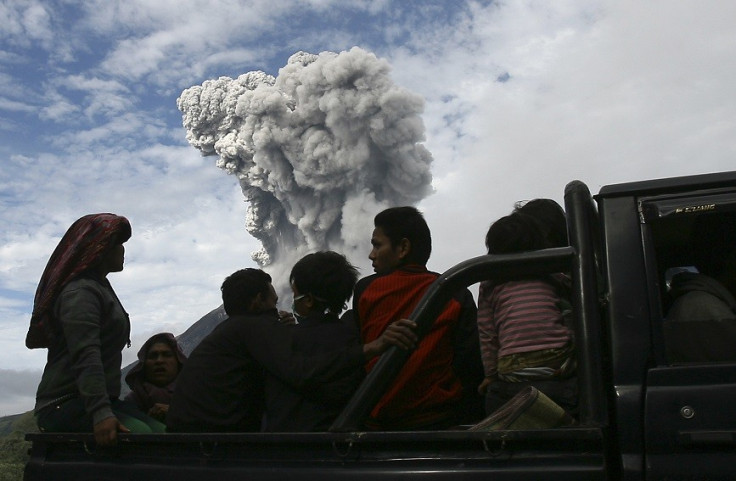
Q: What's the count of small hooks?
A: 4